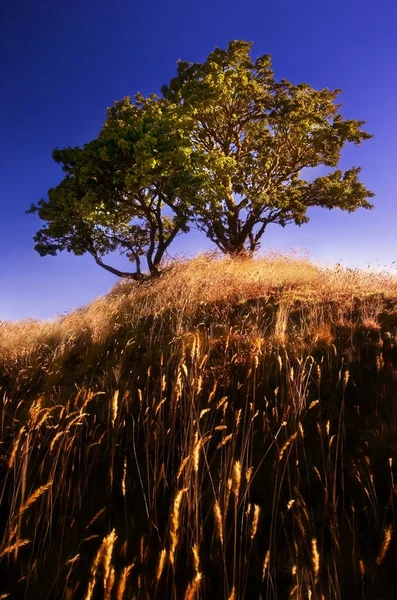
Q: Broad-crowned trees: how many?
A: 2